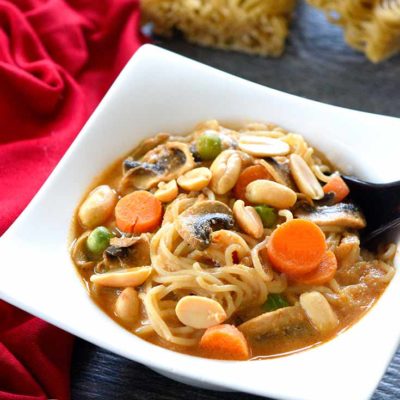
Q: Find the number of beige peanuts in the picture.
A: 12